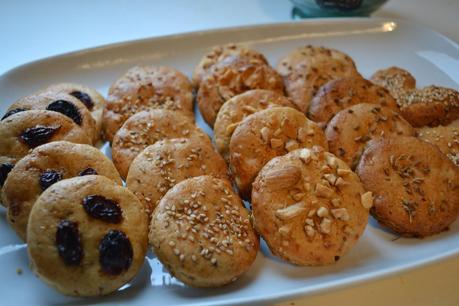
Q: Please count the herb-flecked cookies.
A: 4